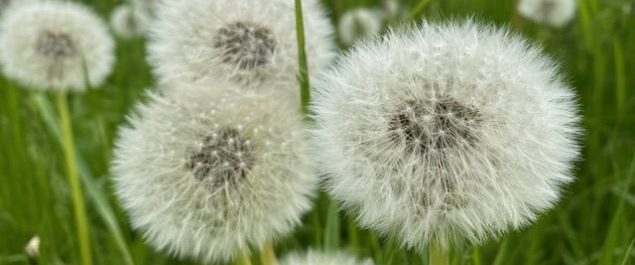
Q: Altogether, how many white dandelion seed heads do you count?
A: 8